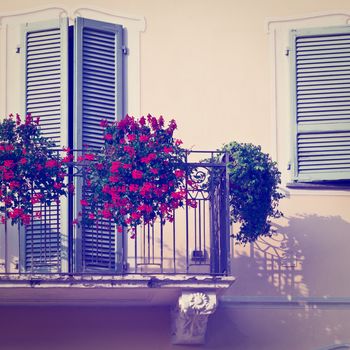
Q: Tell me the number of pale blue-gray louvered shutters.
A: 3